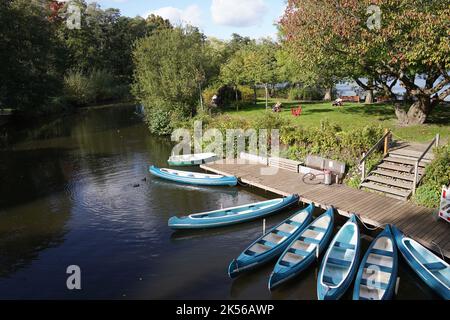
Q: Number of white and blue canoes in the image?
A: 7